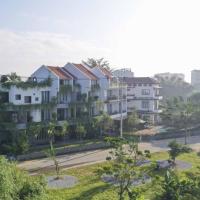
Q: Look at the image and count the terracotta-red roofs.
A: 3